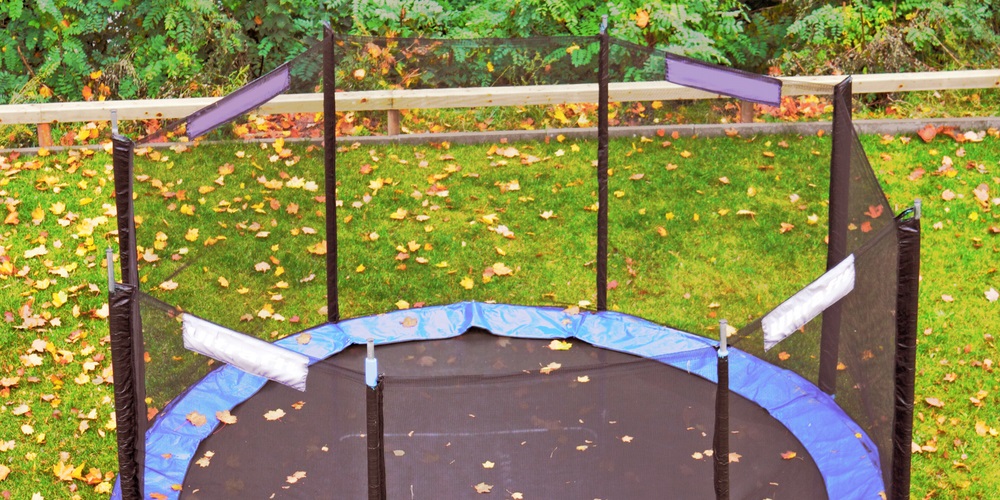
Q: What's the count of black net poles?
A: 8